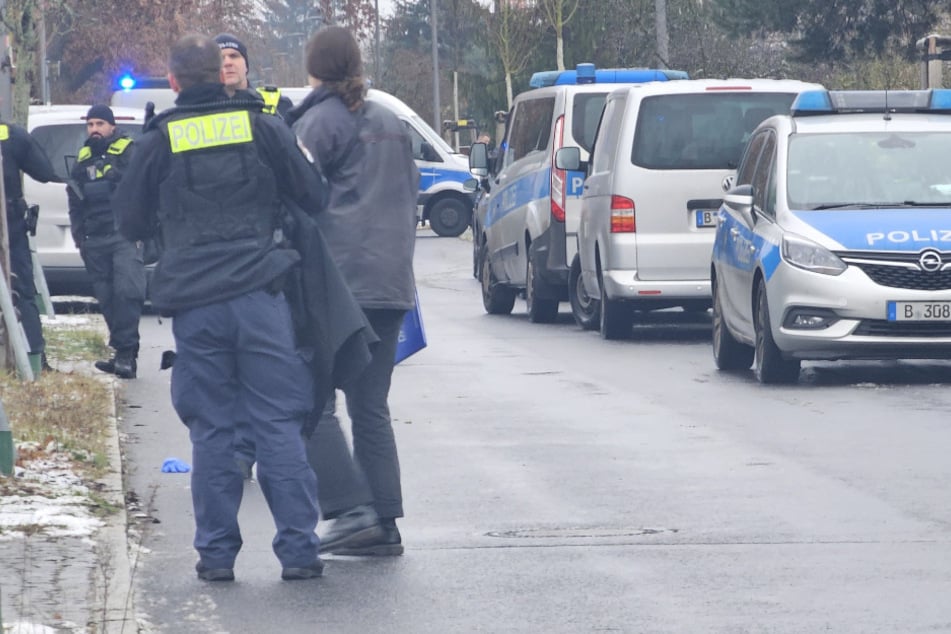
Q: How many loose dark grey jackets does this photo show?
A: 1